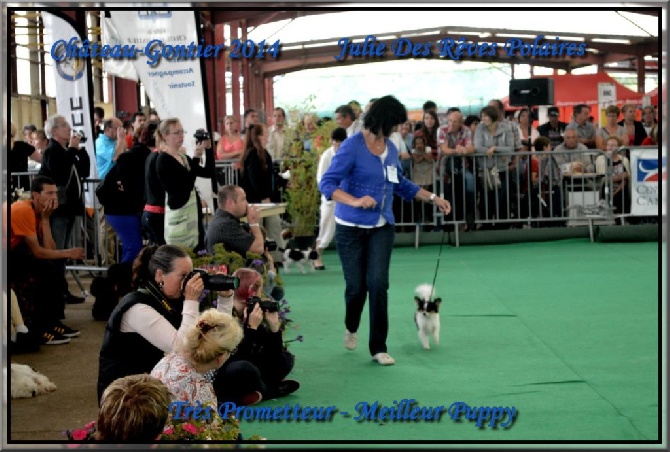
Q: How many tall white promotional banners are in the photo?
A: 2